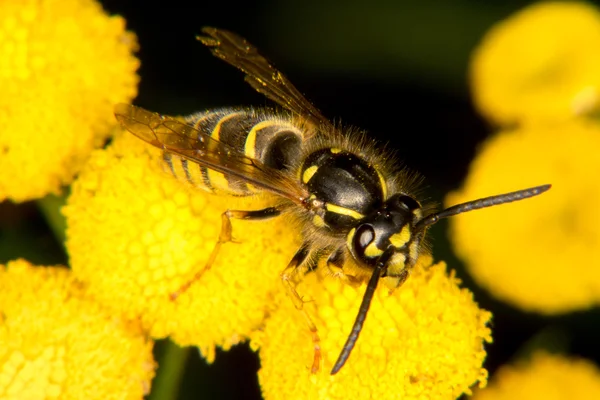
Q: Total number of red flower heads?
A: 0